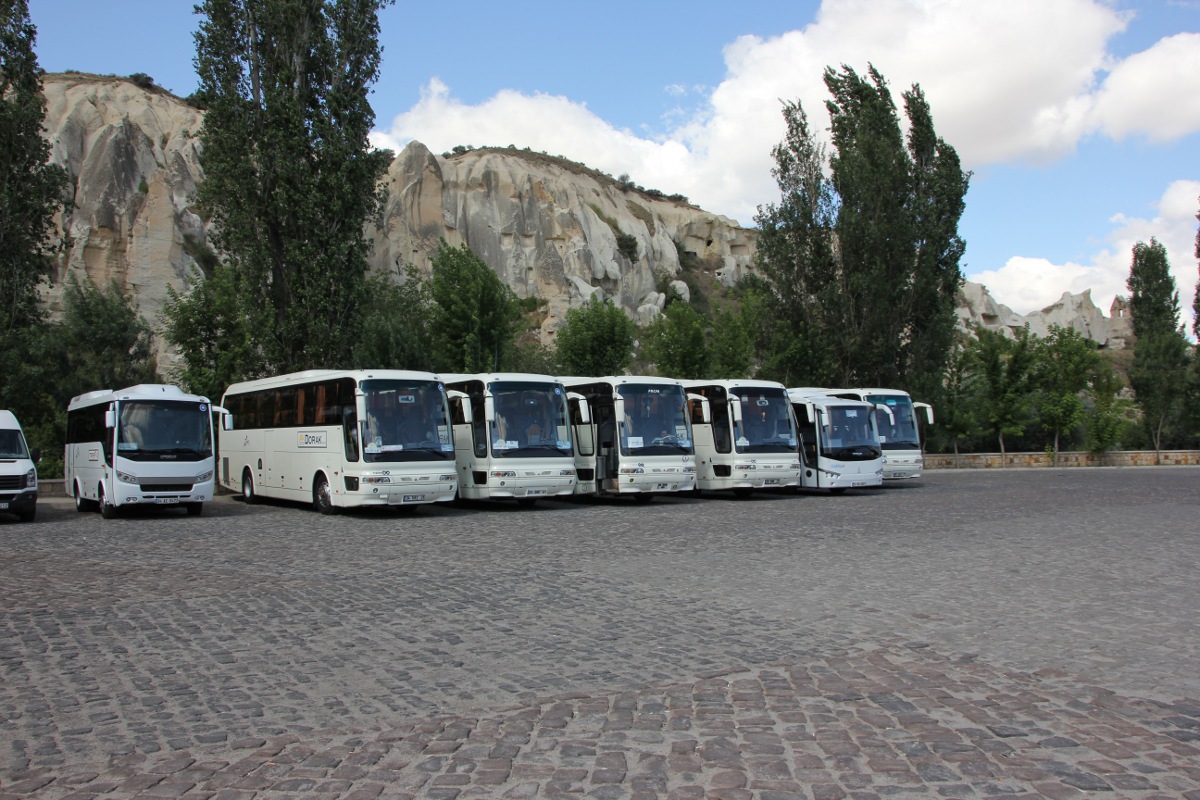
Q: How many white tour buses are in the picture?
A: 7